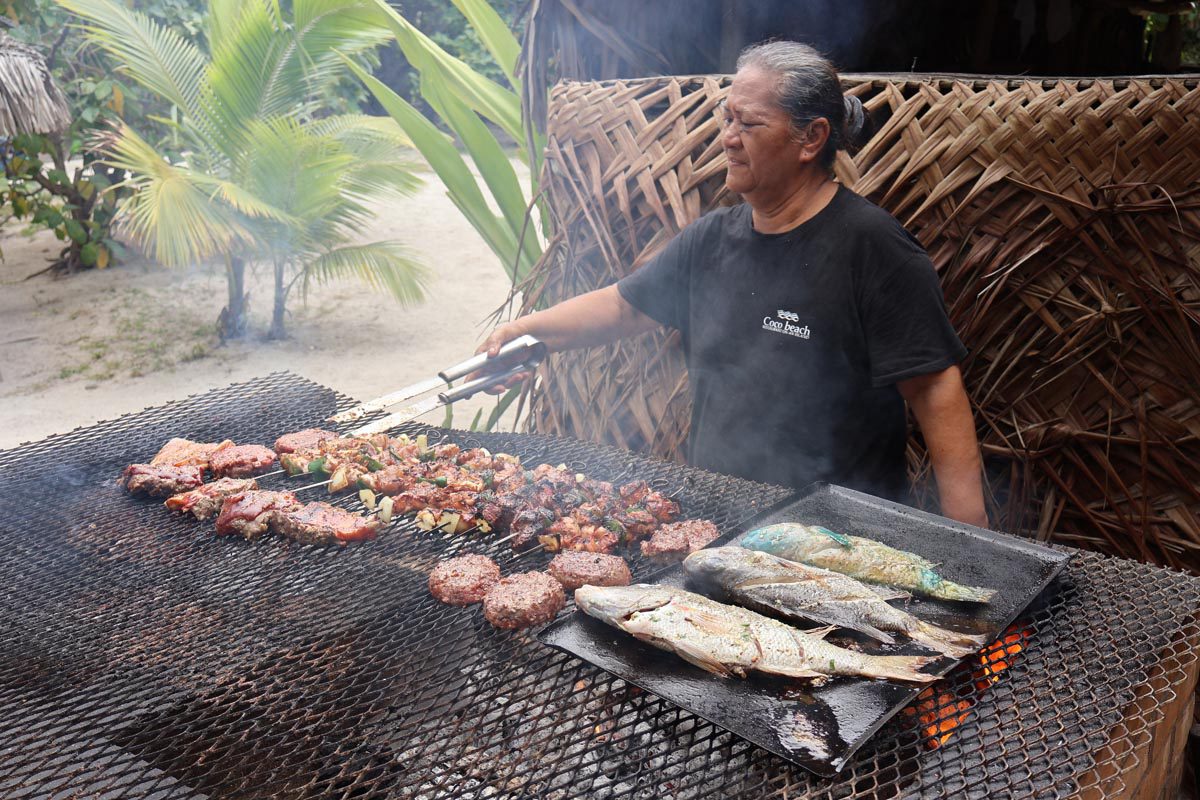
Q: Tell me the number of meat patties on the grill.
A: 4